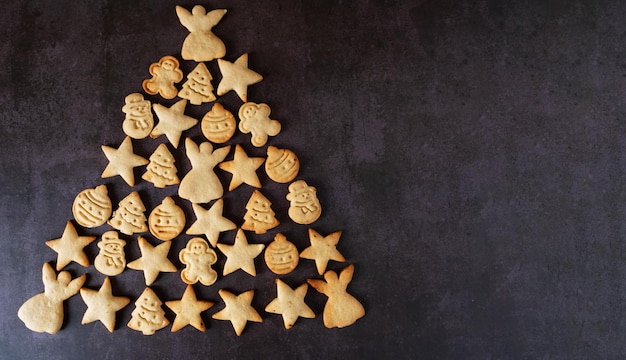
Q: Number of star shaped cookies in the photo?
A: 13